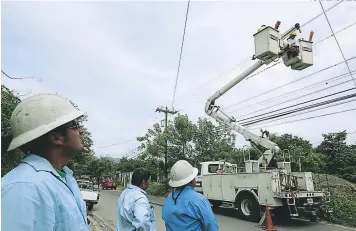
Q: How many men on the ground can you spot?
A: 3